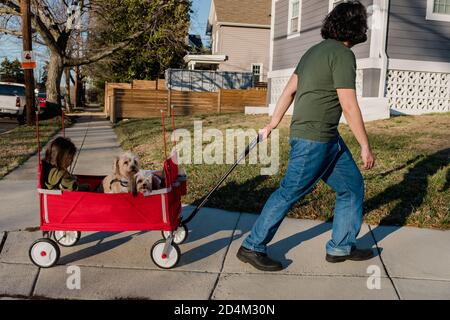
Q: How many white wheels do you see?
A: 4